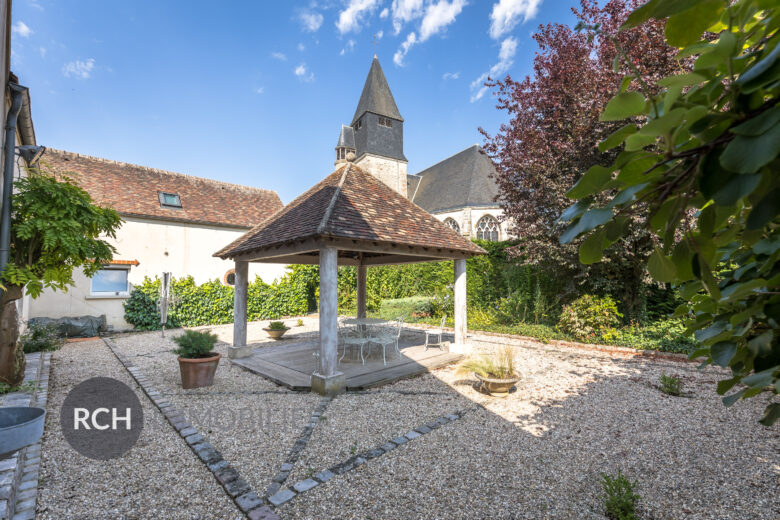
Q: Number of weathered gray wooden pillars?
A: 4